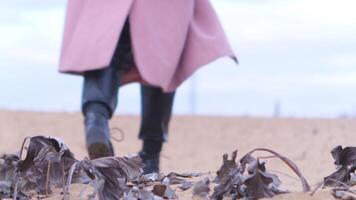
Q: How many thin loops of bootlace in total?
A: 1